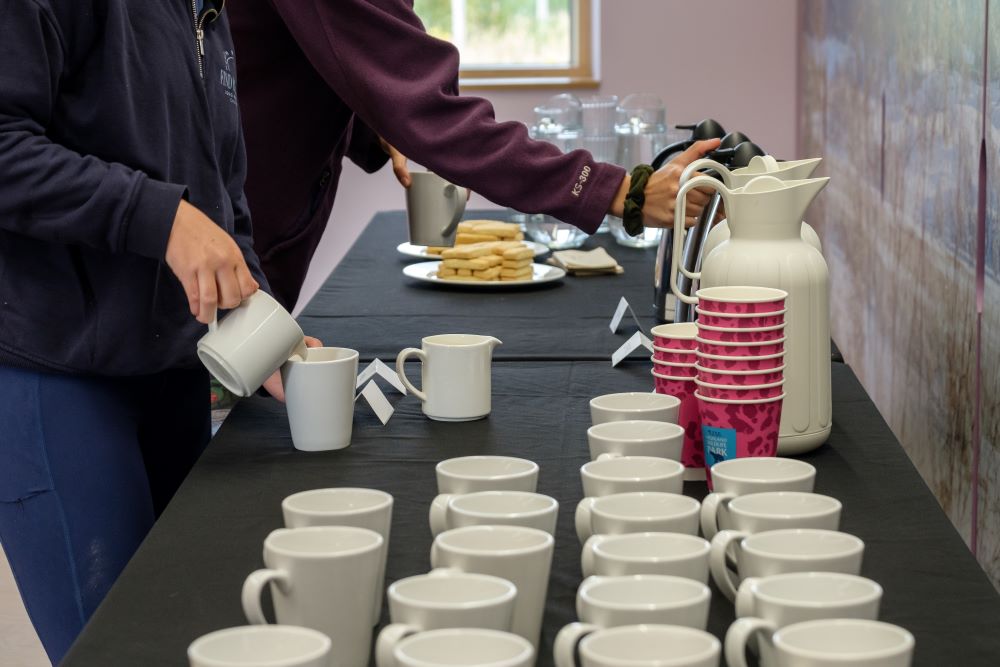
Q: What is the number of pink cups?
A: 12